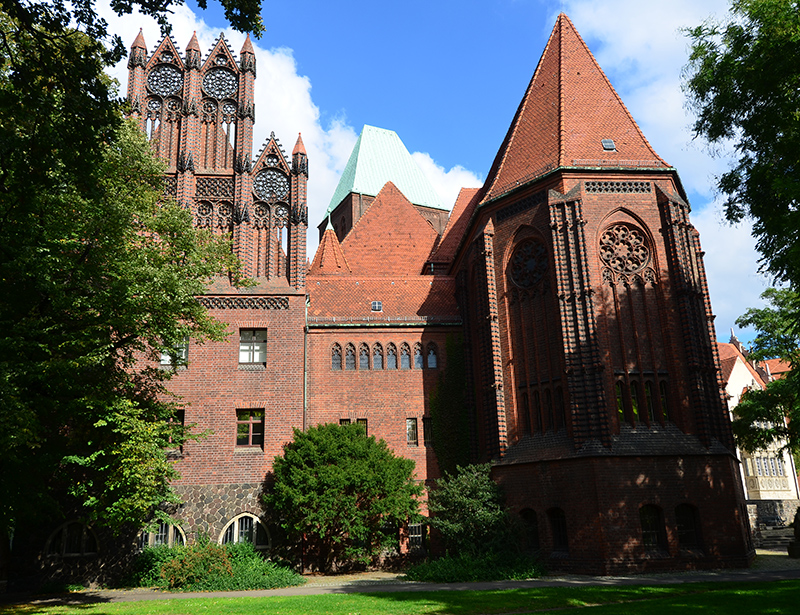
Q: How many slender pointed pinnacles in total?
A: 4